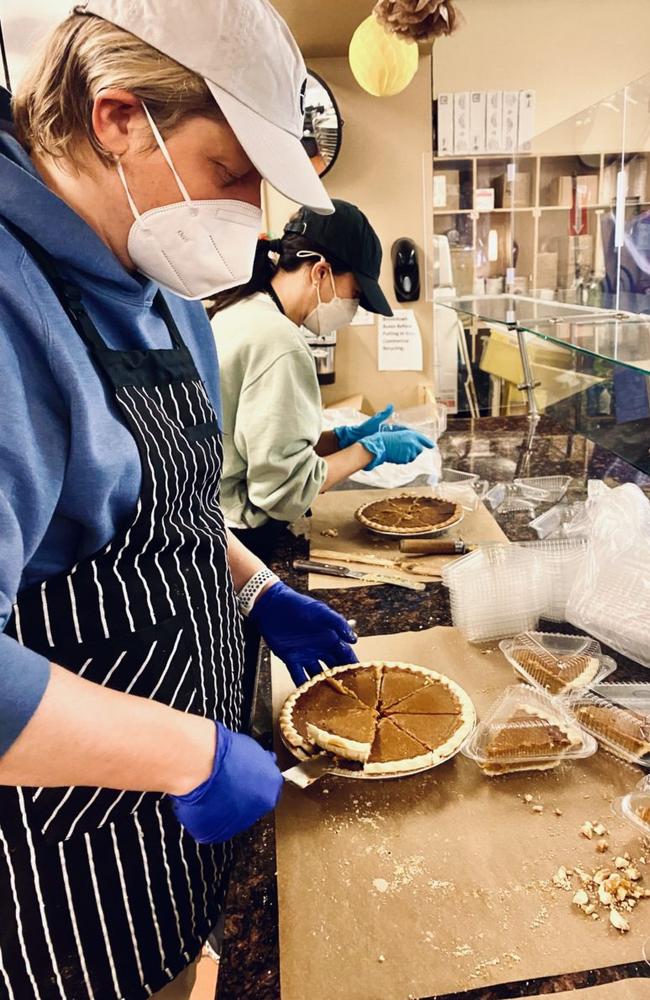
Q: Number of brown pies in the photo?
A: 2